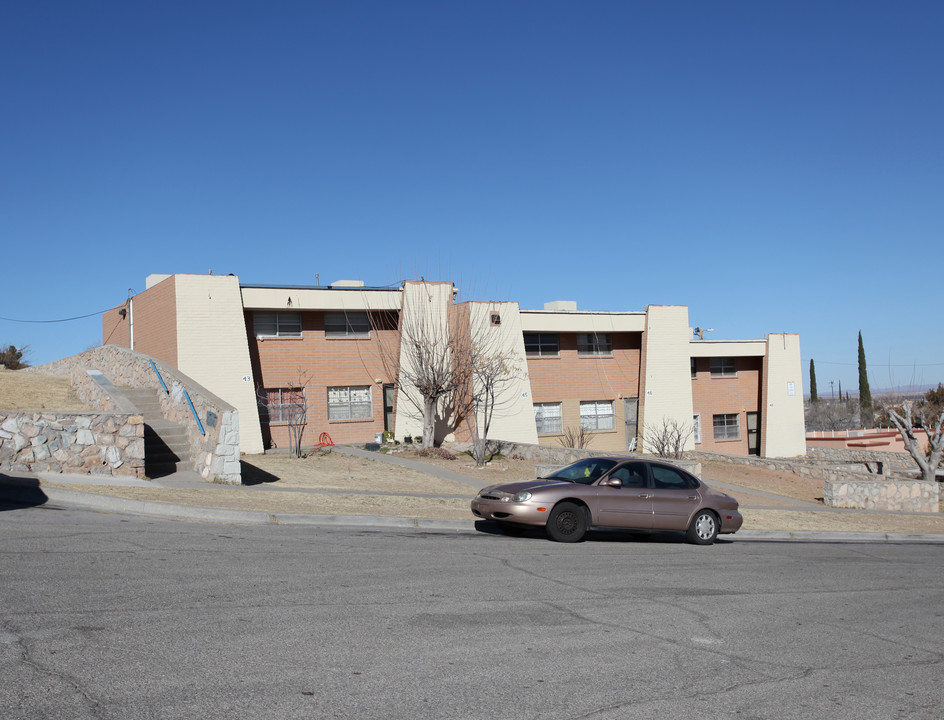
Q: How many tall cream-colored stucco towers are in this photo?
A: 5